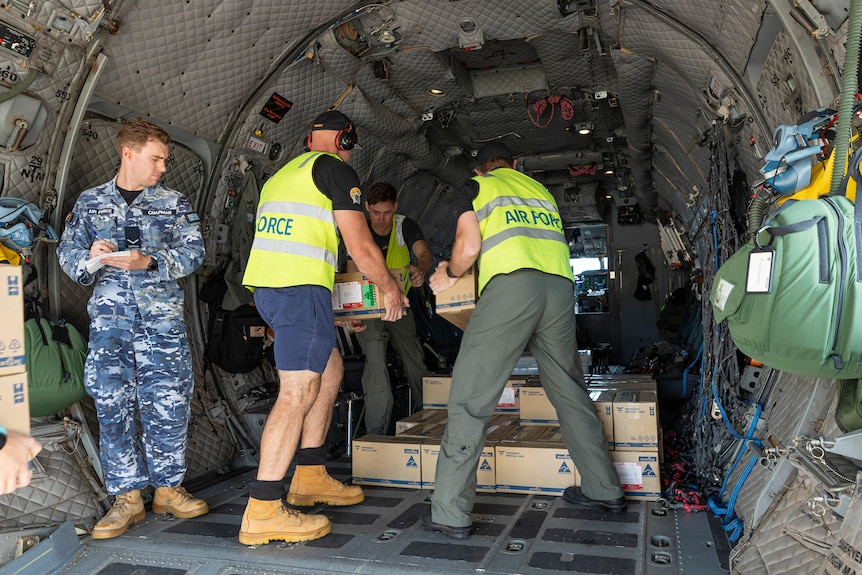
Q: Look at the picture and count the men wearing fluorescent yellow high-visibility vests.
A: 3